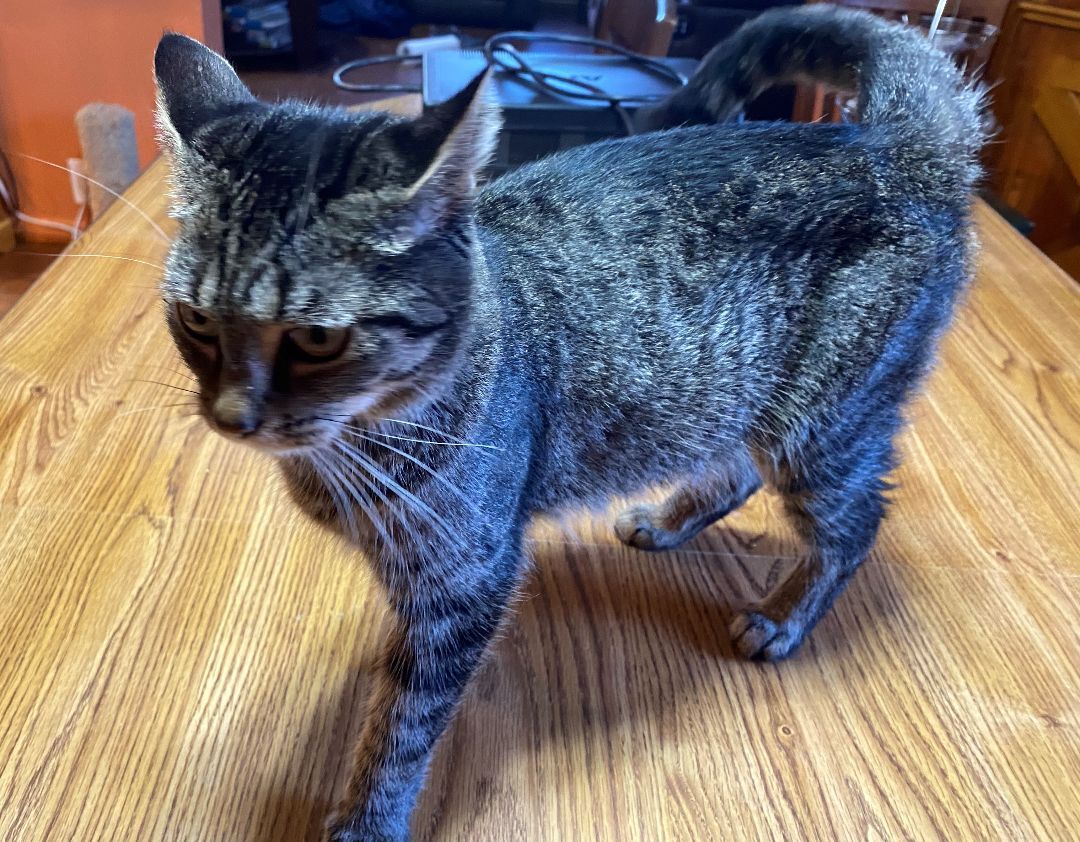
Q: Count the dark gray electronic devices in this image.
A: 1